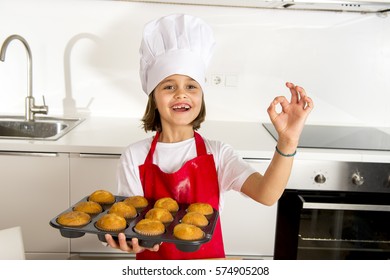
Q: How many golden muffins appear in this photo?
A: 12